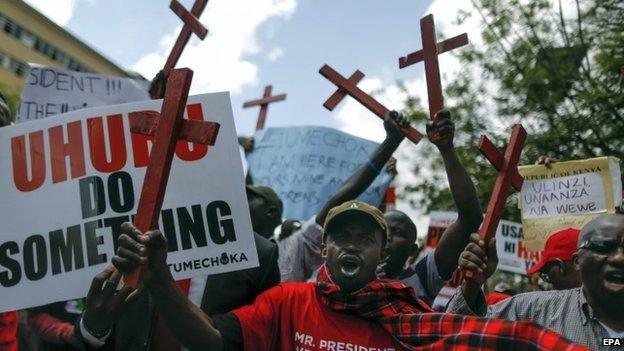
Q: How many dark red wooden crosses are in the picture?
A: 6